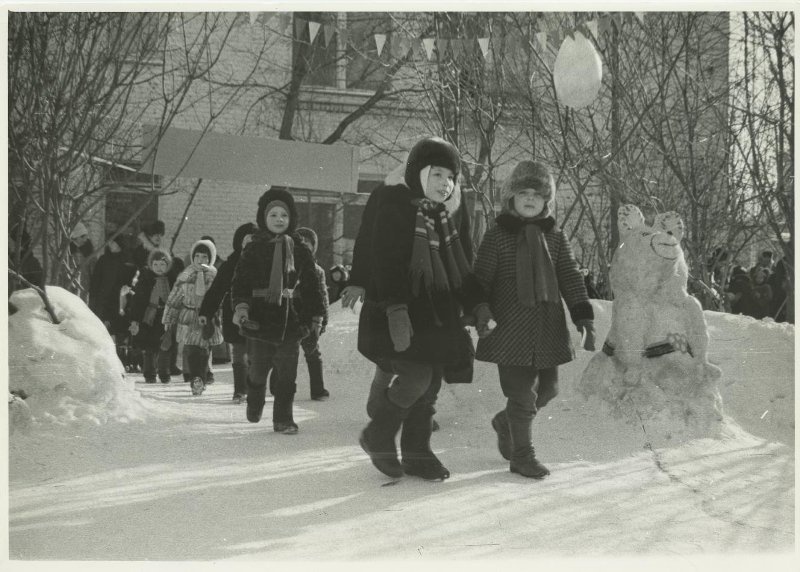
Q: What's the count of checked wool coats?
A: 1